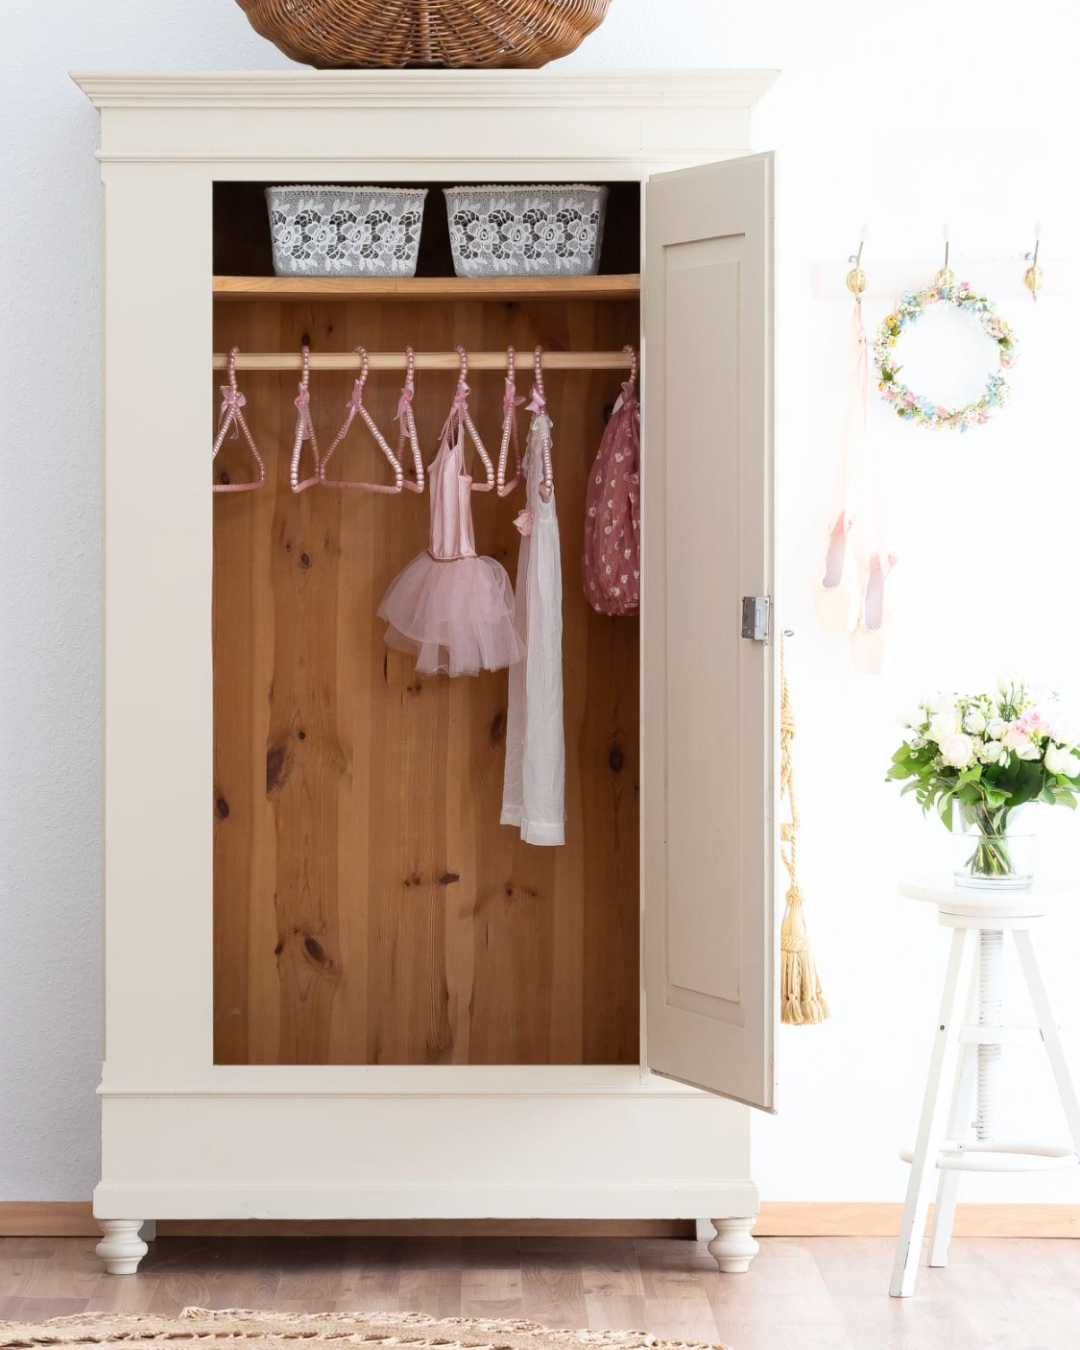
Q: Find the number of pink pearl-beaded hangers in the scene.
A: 8